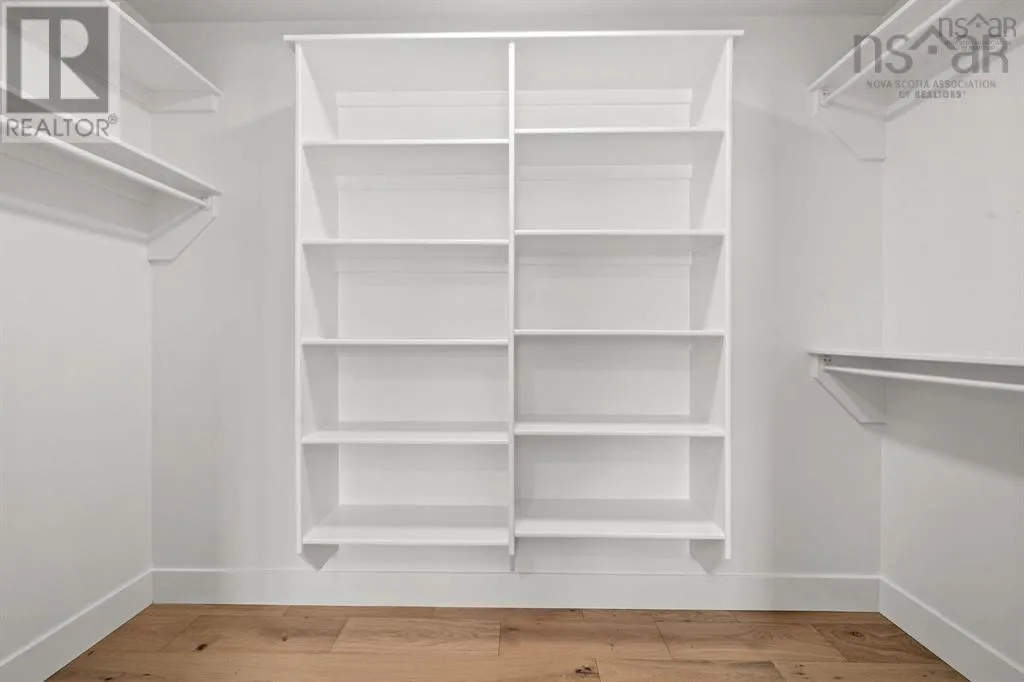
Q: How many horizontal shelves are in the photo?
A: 15